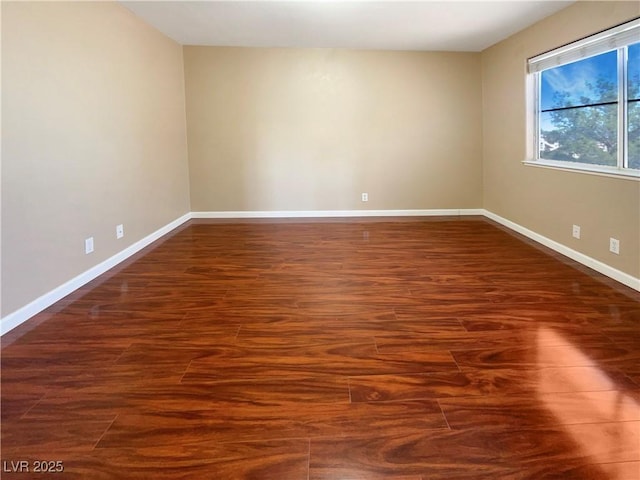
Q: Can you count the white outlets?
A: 5